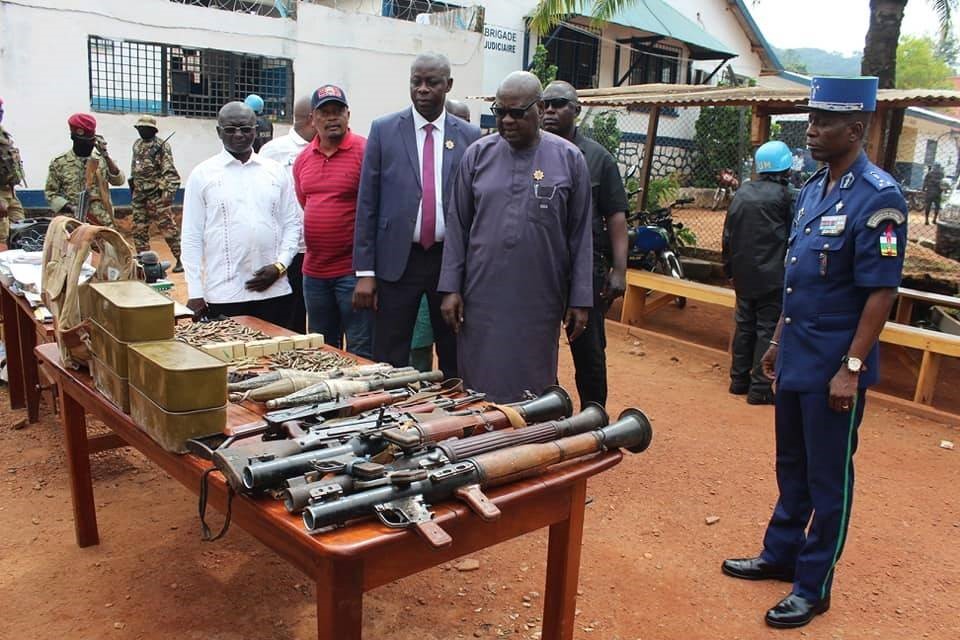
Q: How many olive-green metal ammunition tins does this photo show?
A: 5